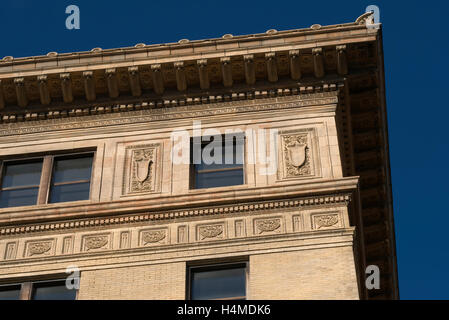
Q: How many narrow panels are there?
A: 6